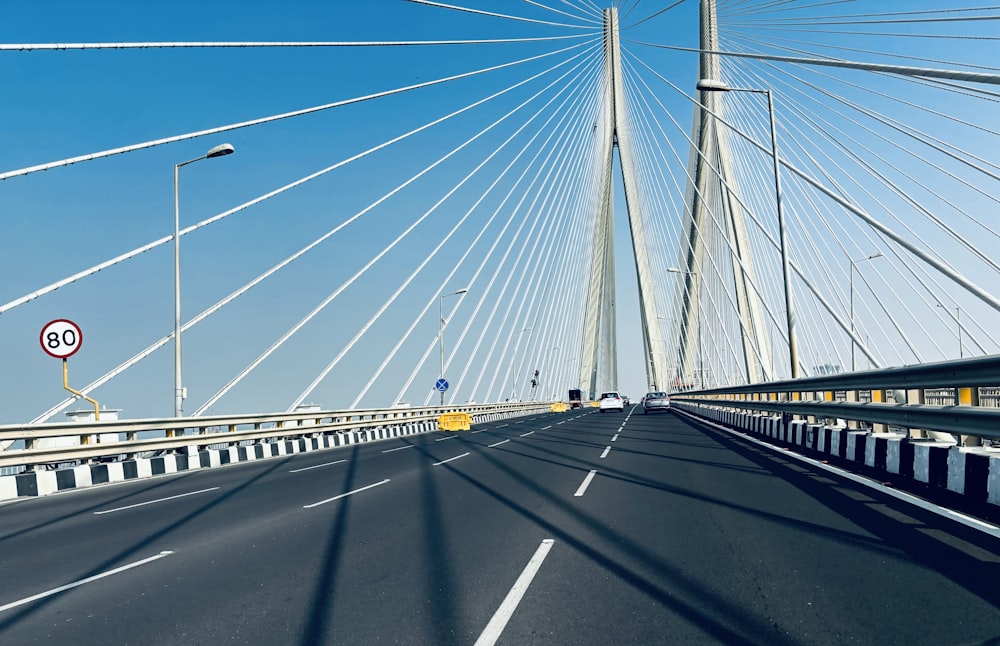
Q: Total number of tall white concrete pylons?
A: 2